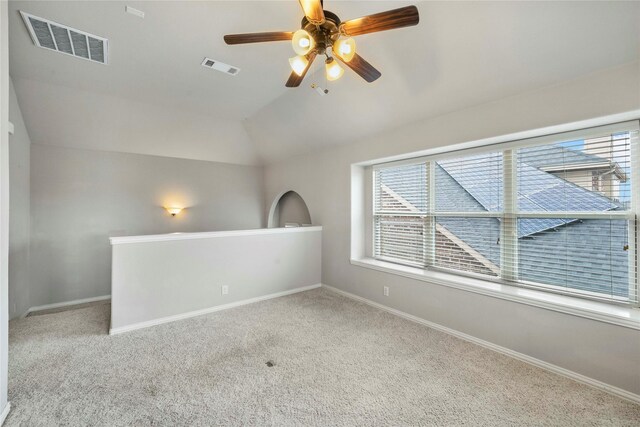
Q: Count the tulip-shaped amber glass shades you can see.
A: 4